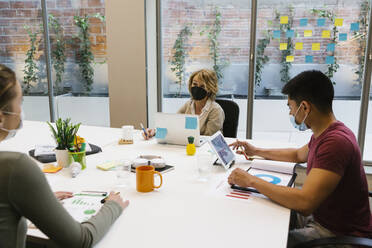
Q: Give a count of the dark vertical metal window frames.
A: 4